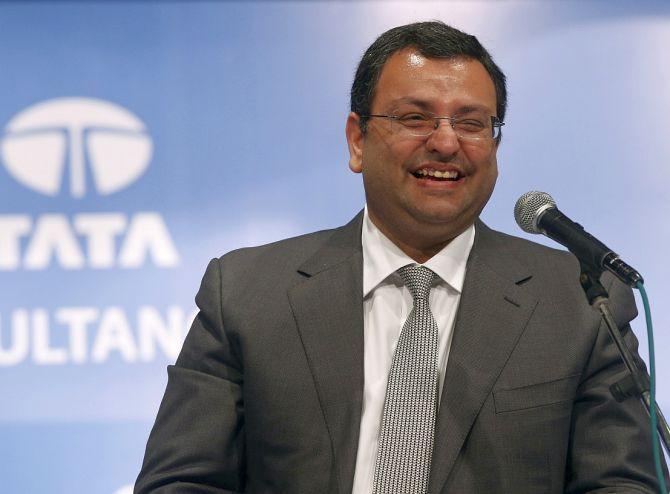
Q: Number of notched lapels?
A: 2